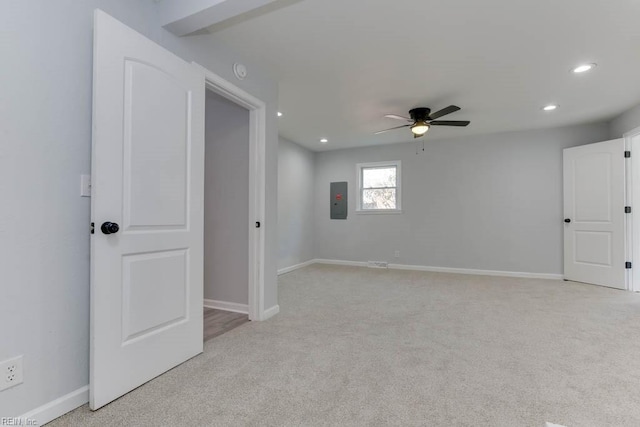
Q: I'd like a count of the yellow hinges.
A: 0